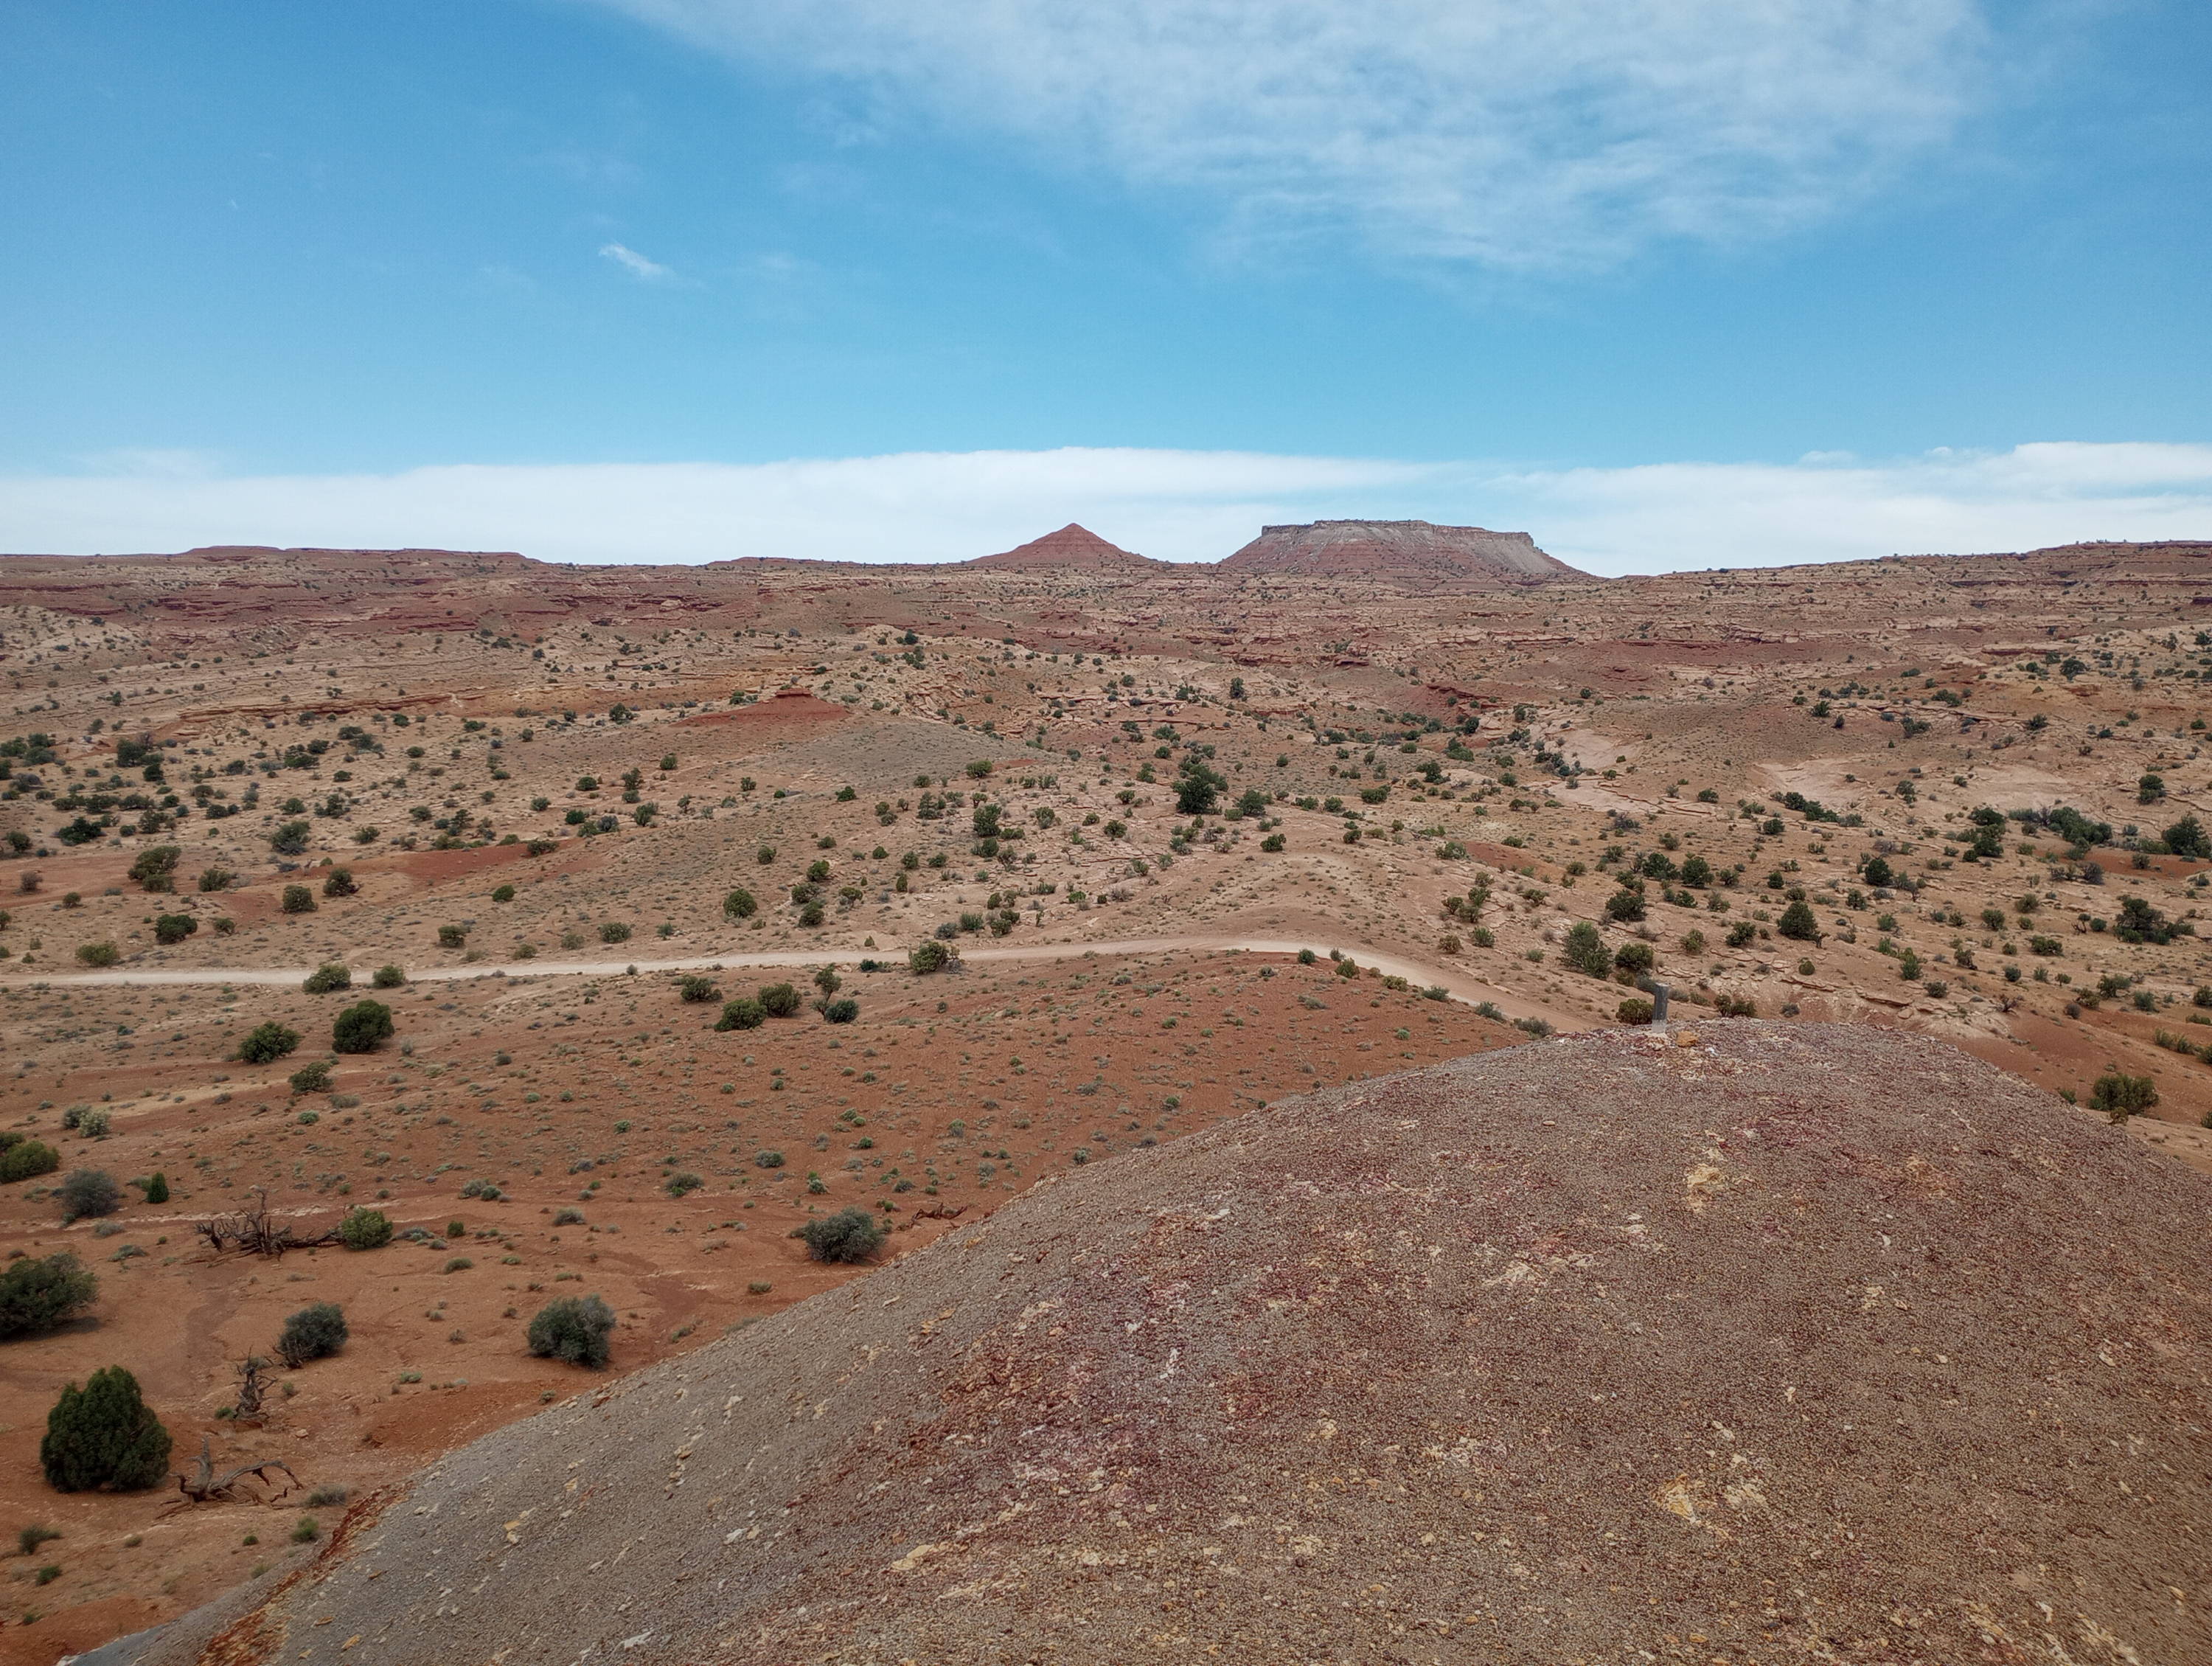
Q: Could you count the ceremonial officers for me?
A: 0